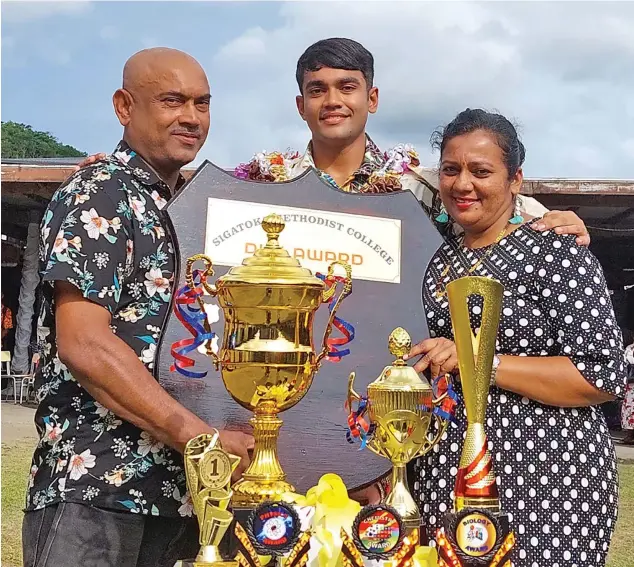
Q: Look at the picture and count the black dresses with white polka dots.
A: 1